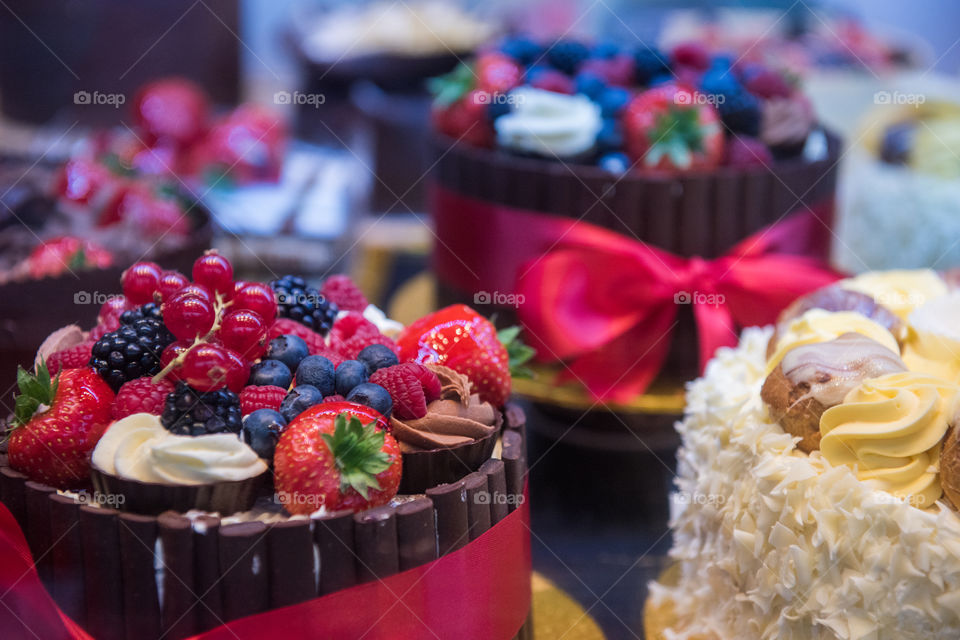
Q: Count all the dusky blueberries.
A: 8